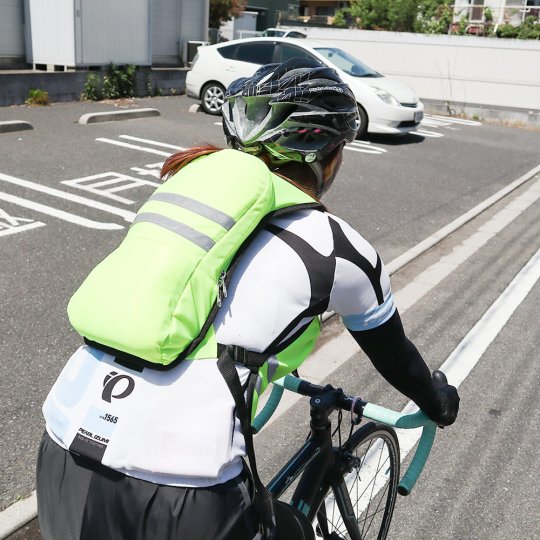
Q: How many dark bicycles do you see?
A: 1